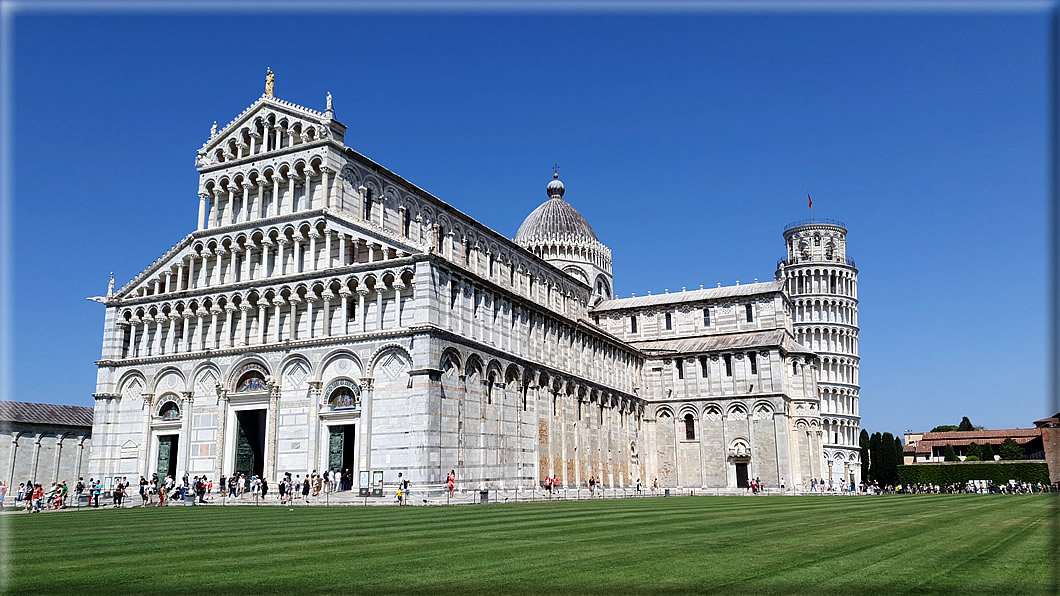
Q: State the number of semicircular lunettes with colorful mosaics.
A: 3